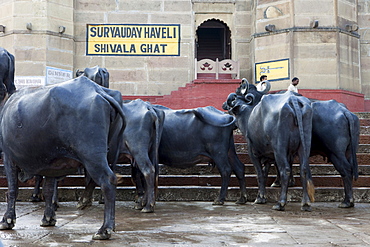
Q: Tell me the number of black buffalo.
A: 7